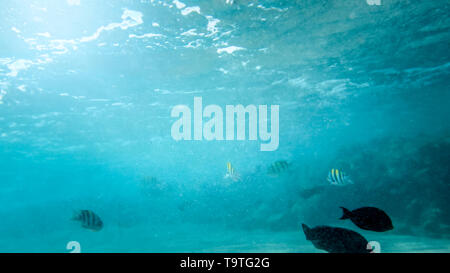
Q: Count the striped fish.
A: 4